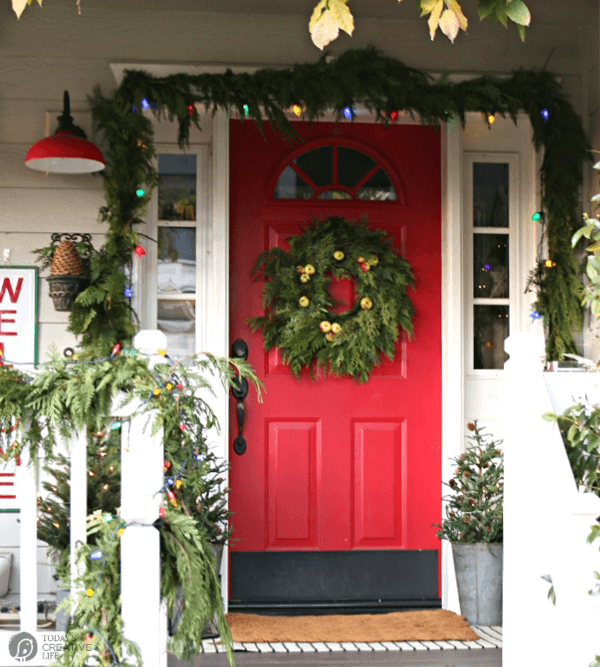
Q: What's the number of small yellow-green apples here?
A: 12